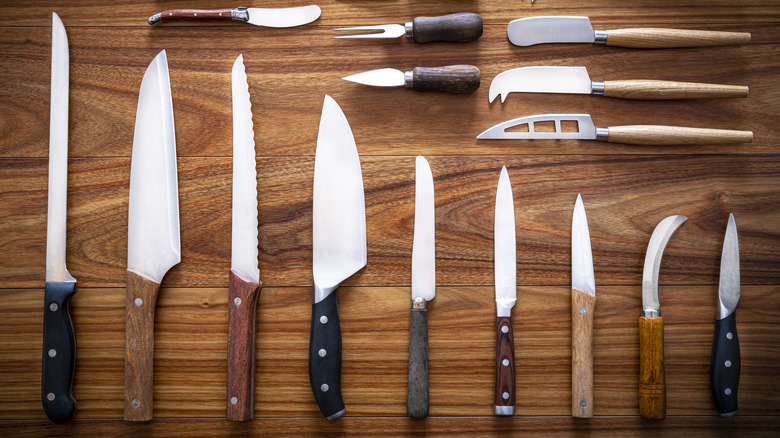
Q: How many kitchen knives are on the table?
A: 14